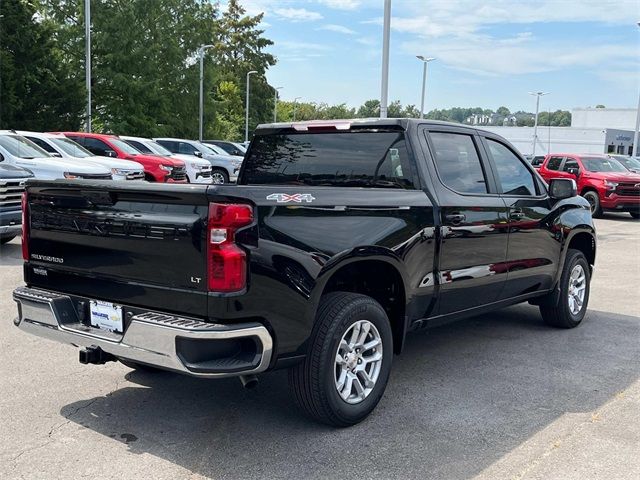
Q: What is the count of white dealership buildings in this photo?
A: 1